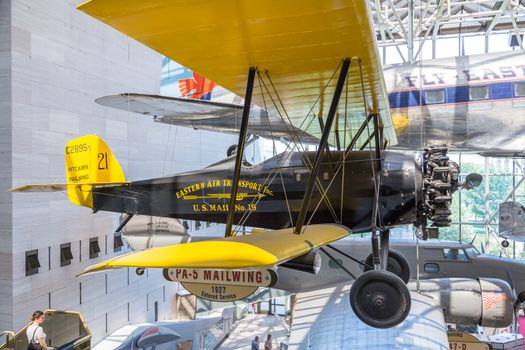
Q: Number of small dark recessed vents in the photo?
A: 4